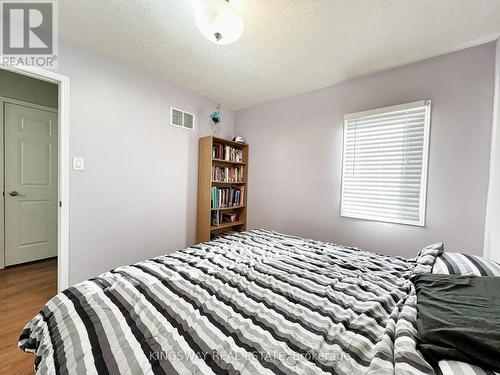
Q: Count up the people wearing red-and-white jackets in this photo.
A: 0